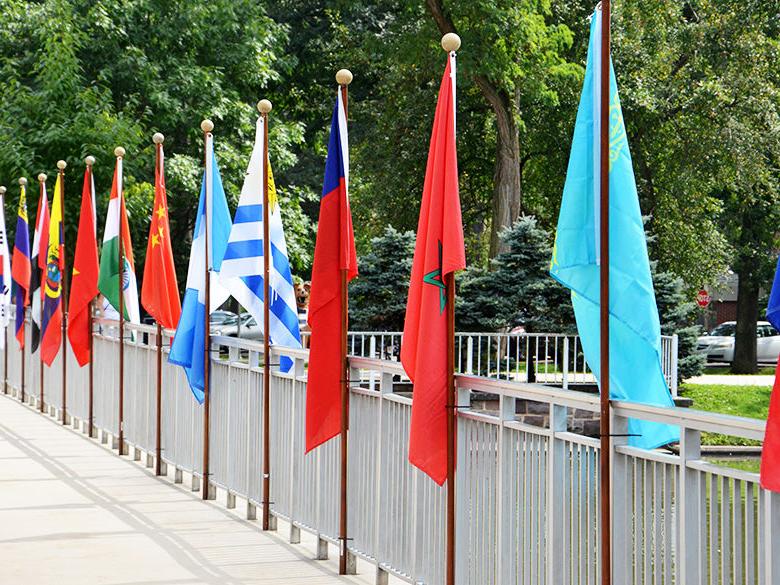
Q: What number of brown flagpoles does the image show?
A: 12